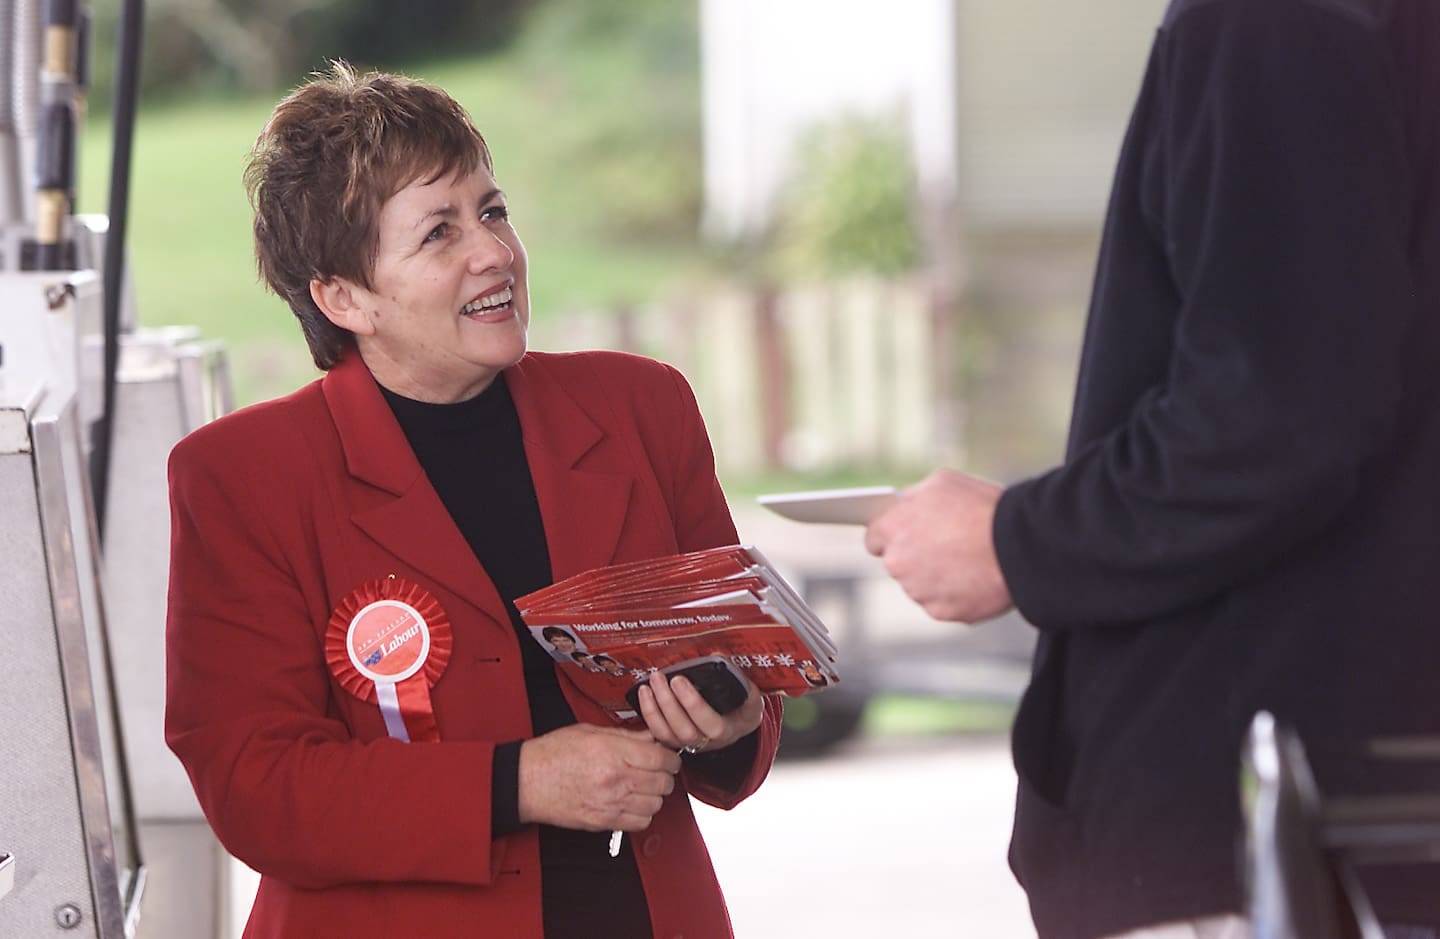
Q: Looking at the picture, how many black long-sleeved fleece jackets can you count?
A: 1